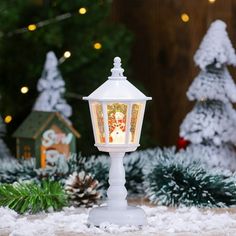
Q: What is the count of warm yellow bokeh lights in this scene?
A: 8